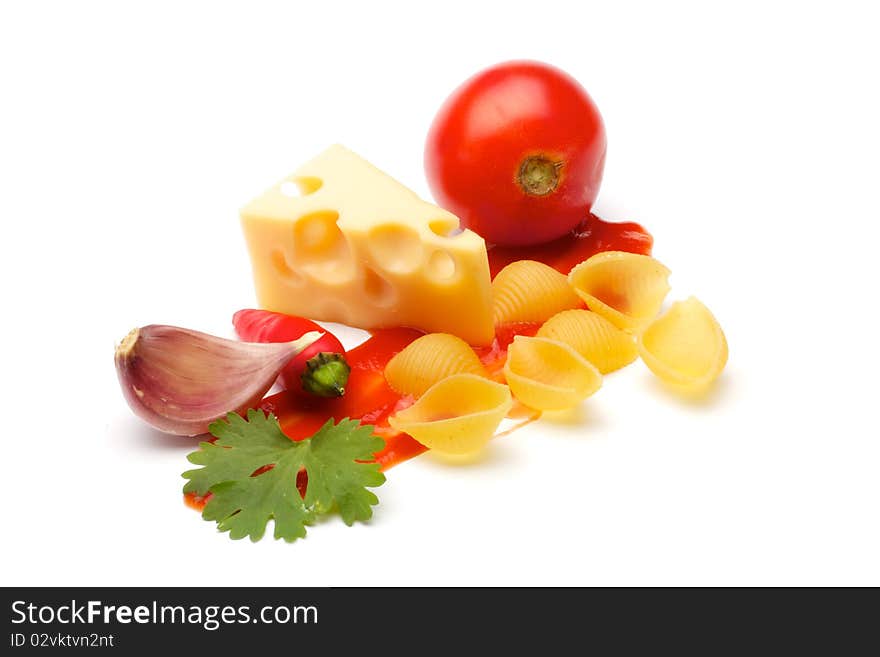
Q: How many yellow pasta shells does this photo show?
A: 7